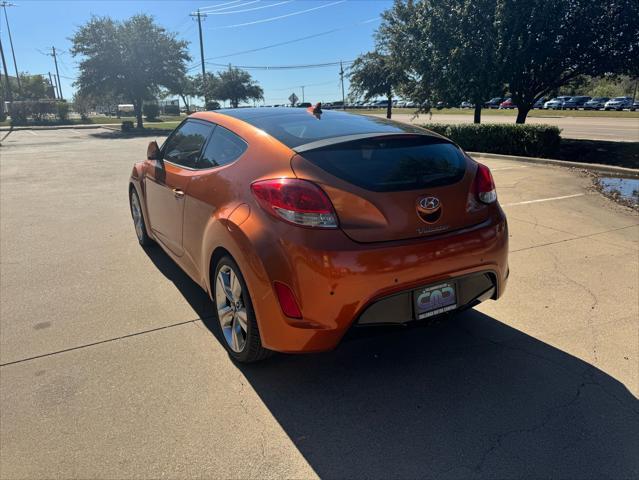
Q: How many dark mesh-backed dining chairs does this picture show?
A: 0